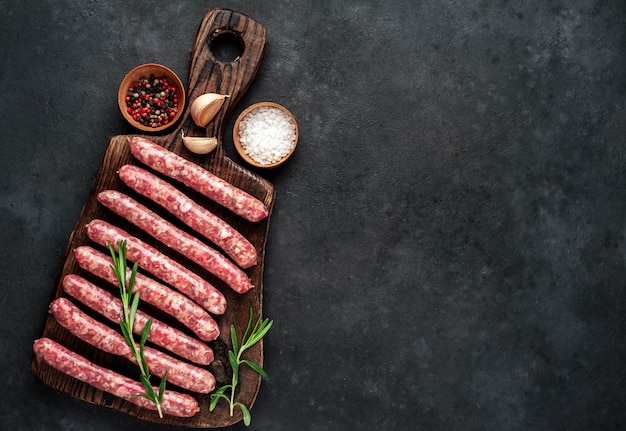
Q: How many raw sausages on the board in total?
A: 8